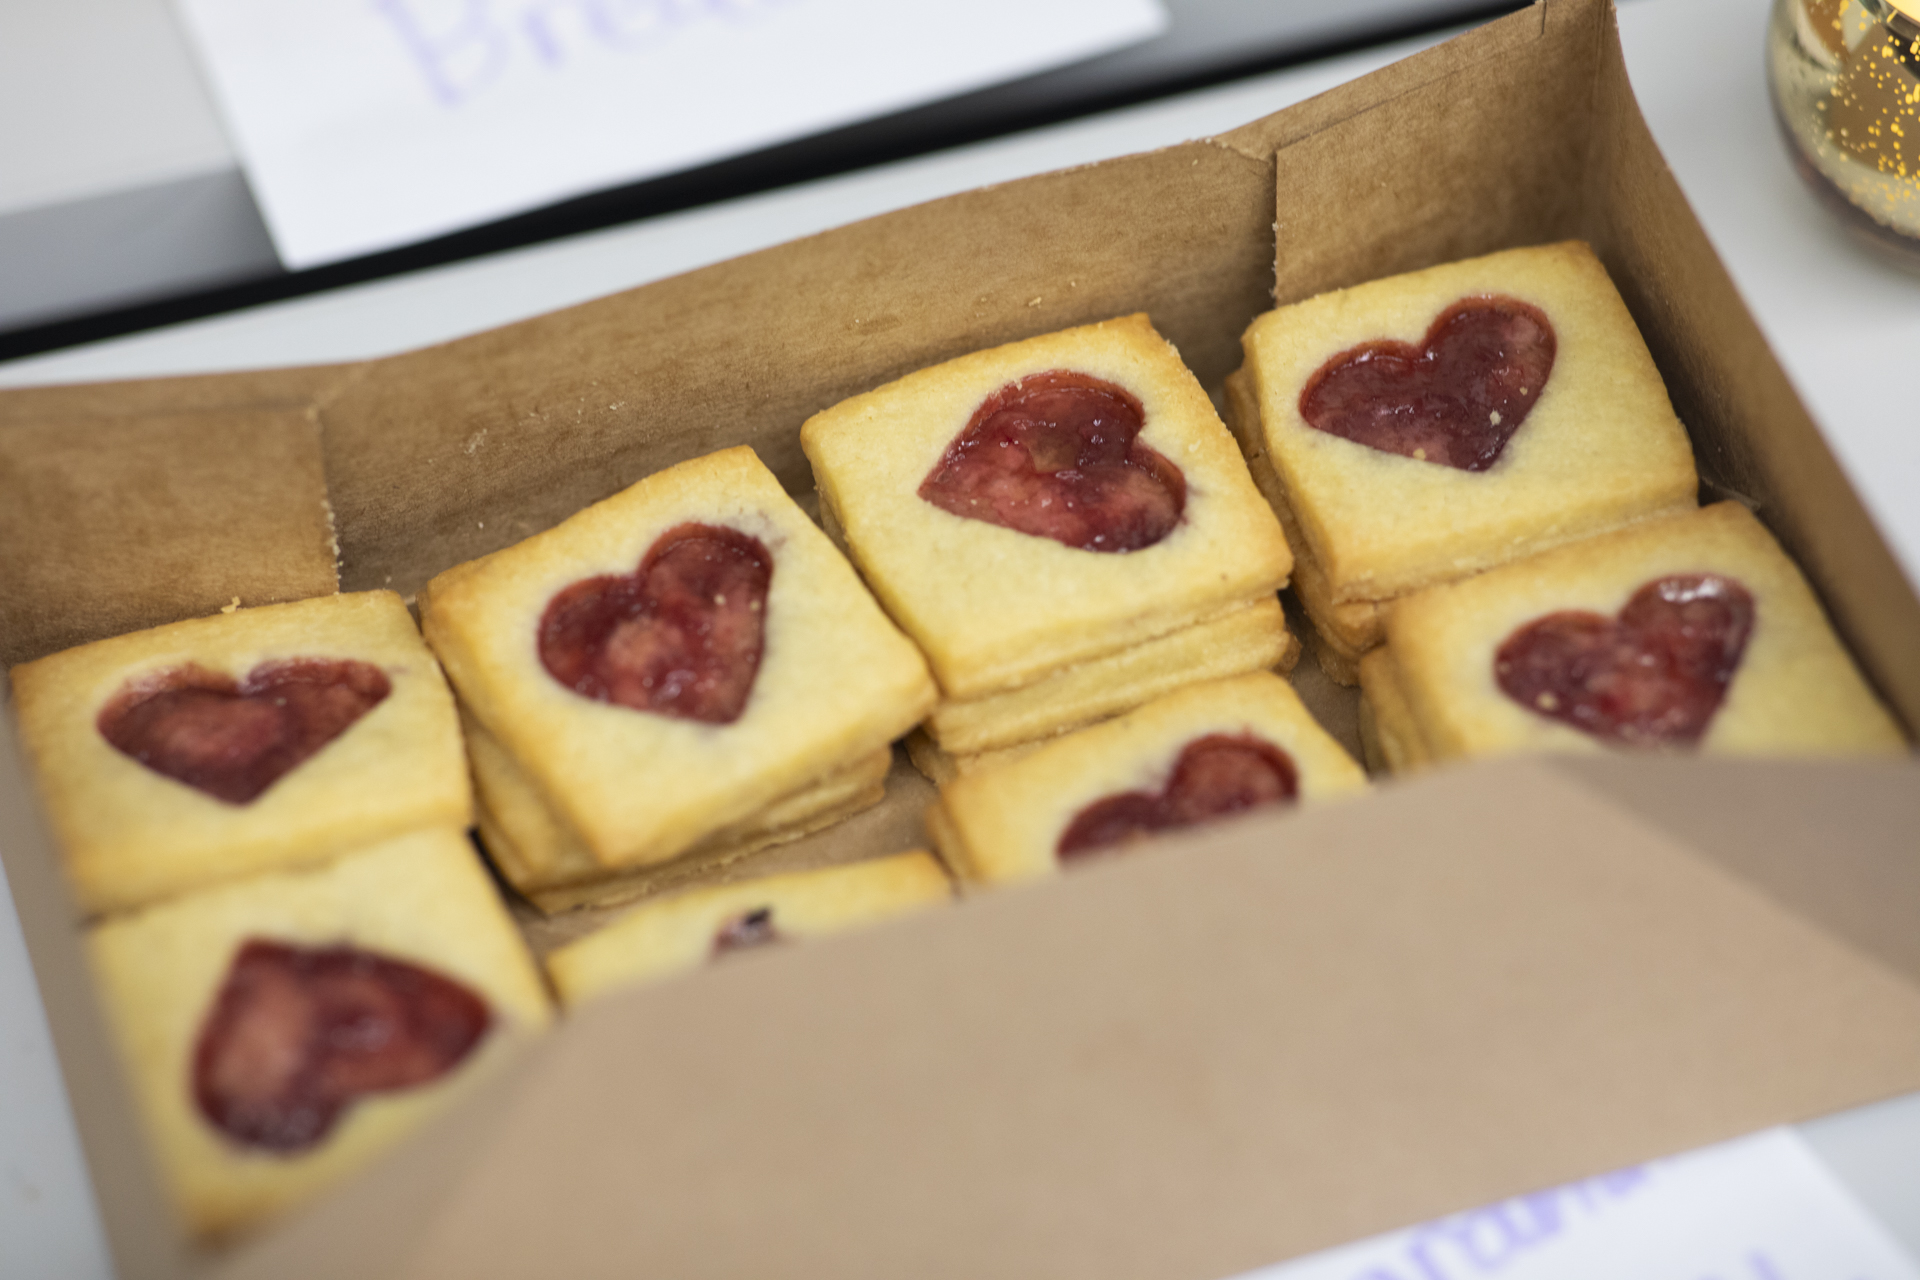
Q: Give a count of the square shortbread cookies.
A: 8